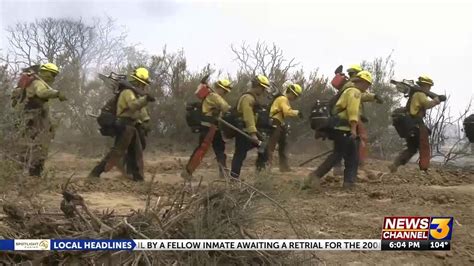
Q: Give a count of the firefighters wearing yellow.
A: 8